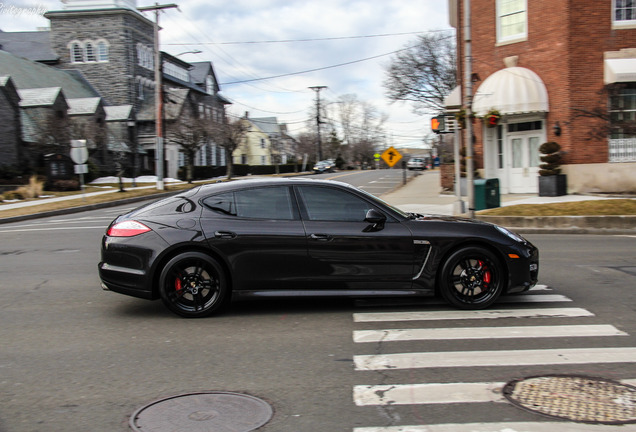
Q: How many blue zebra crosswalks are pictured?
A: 0